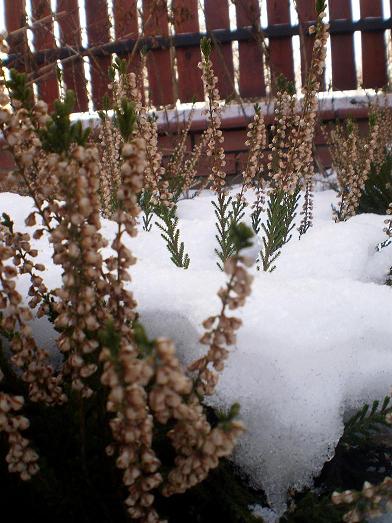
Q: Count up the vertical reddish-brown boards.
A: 13